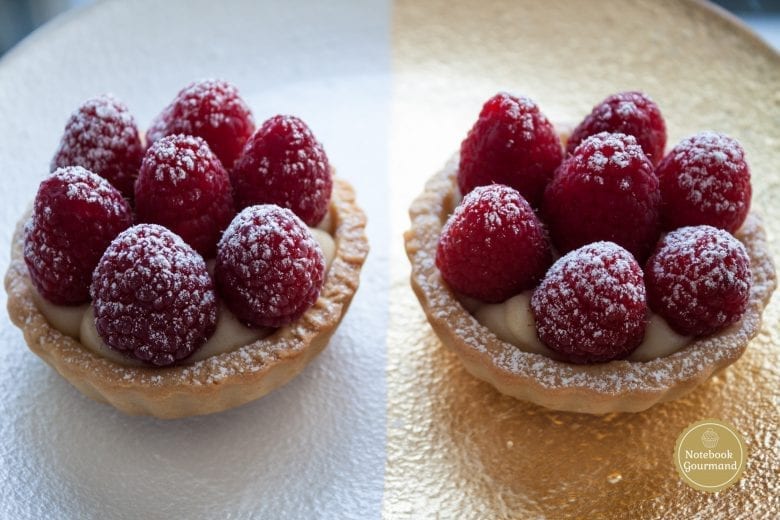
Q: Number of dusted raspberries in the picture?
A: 14